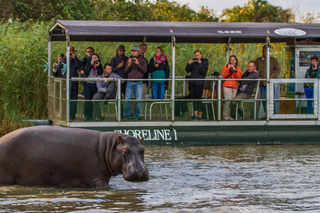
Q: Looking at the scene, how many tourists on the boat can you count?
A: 14